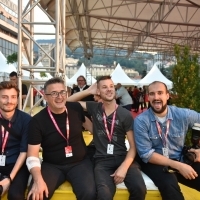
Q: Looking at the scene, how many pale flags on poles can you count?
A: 0